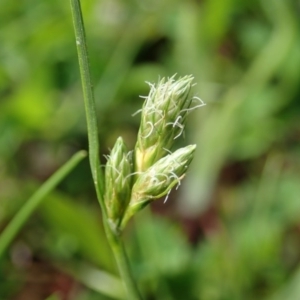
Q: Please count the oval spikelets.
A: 3